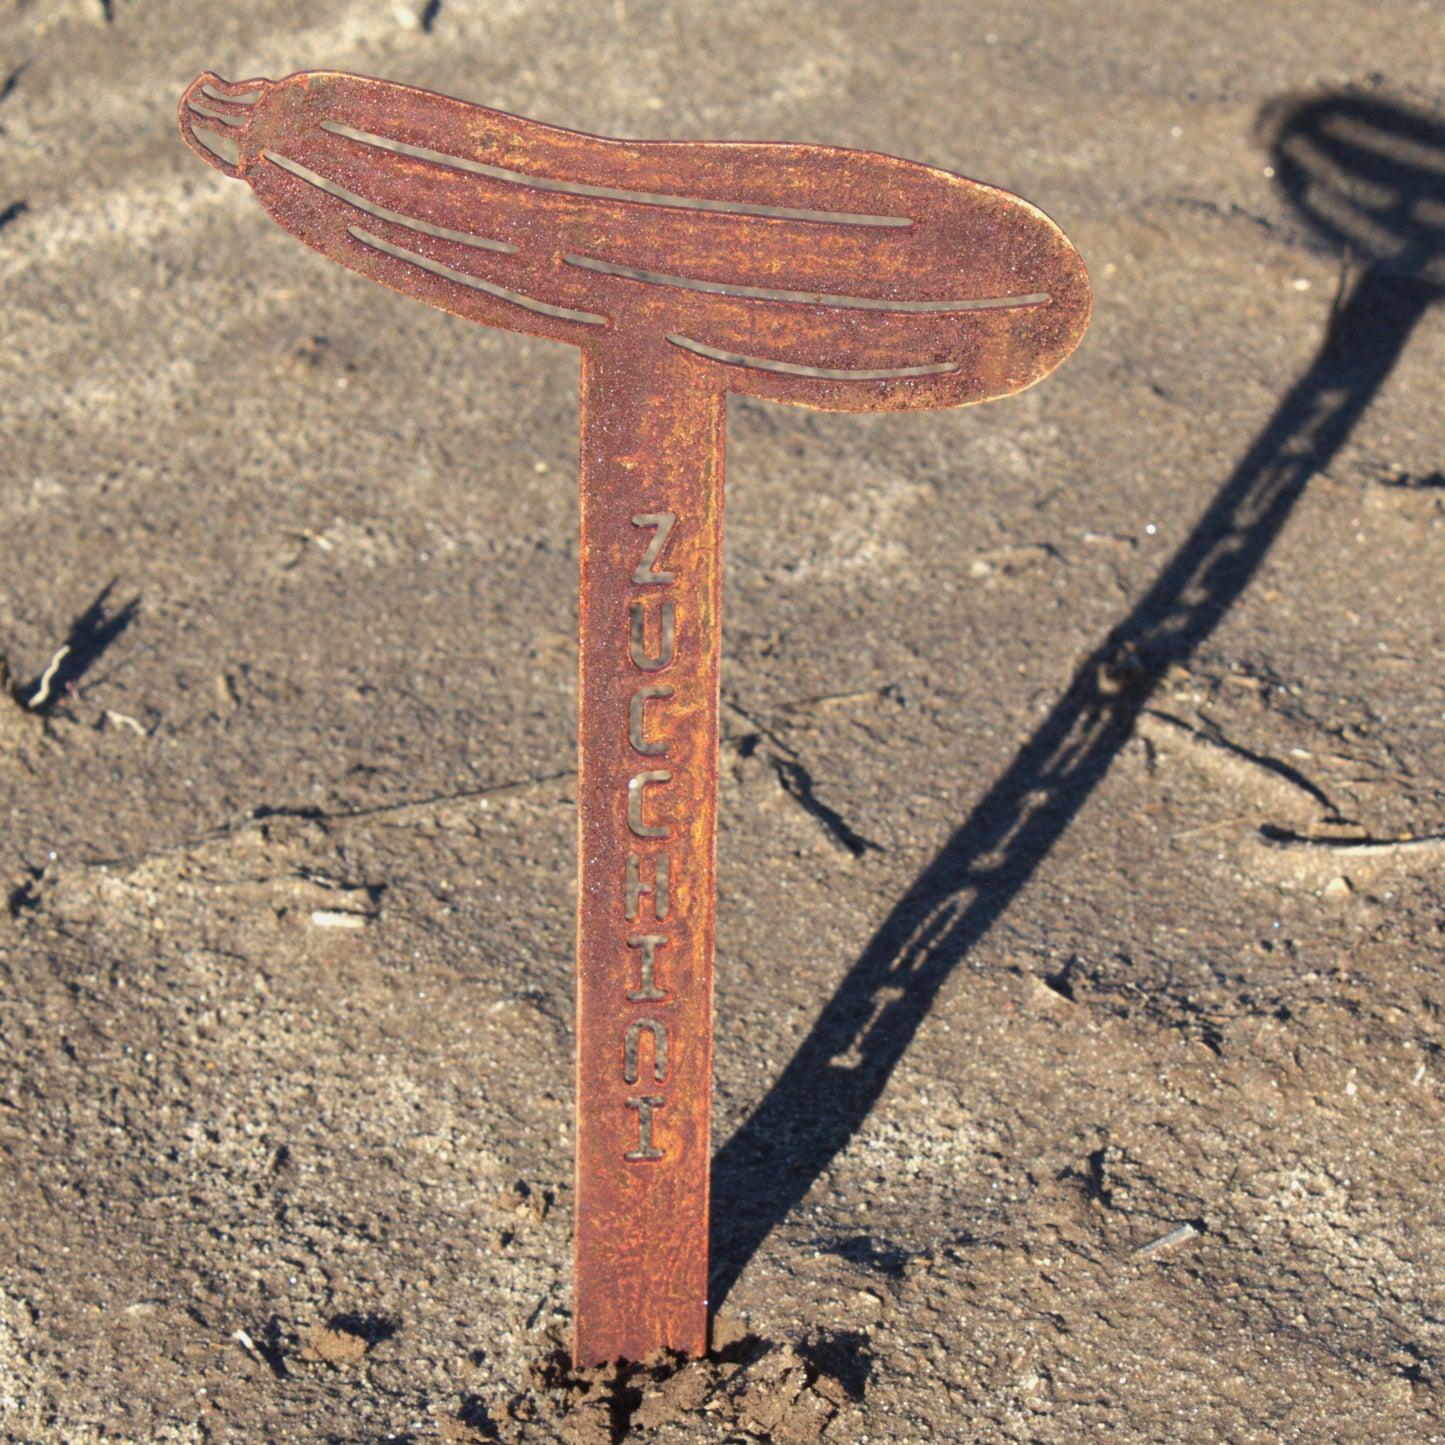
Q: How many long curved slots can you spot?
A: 5